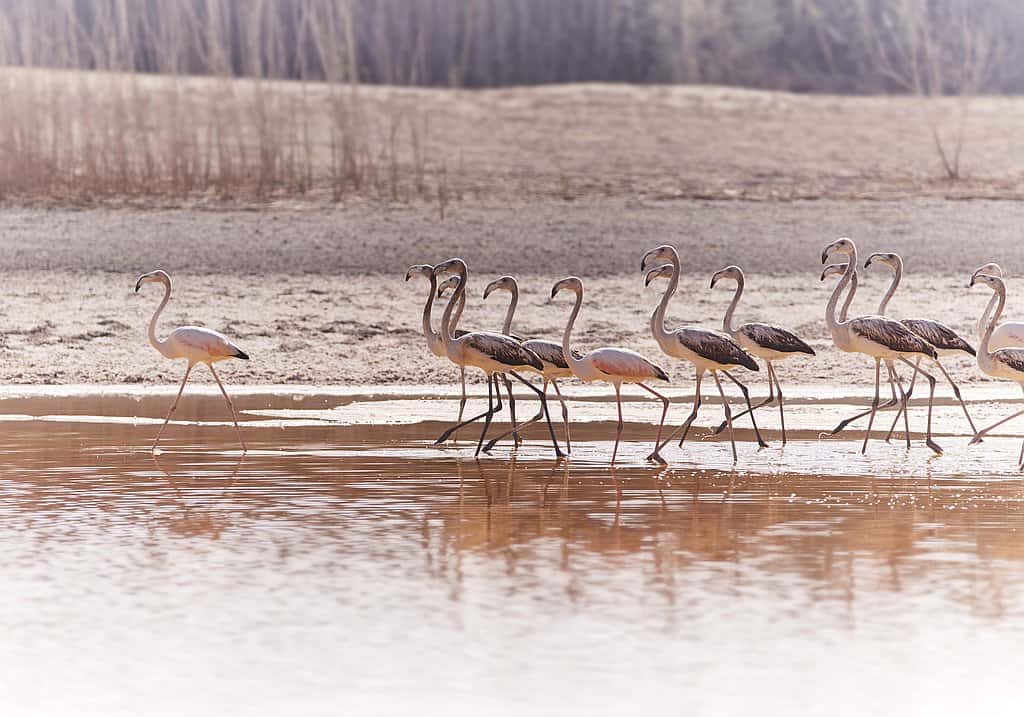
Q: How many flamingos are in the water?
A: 14